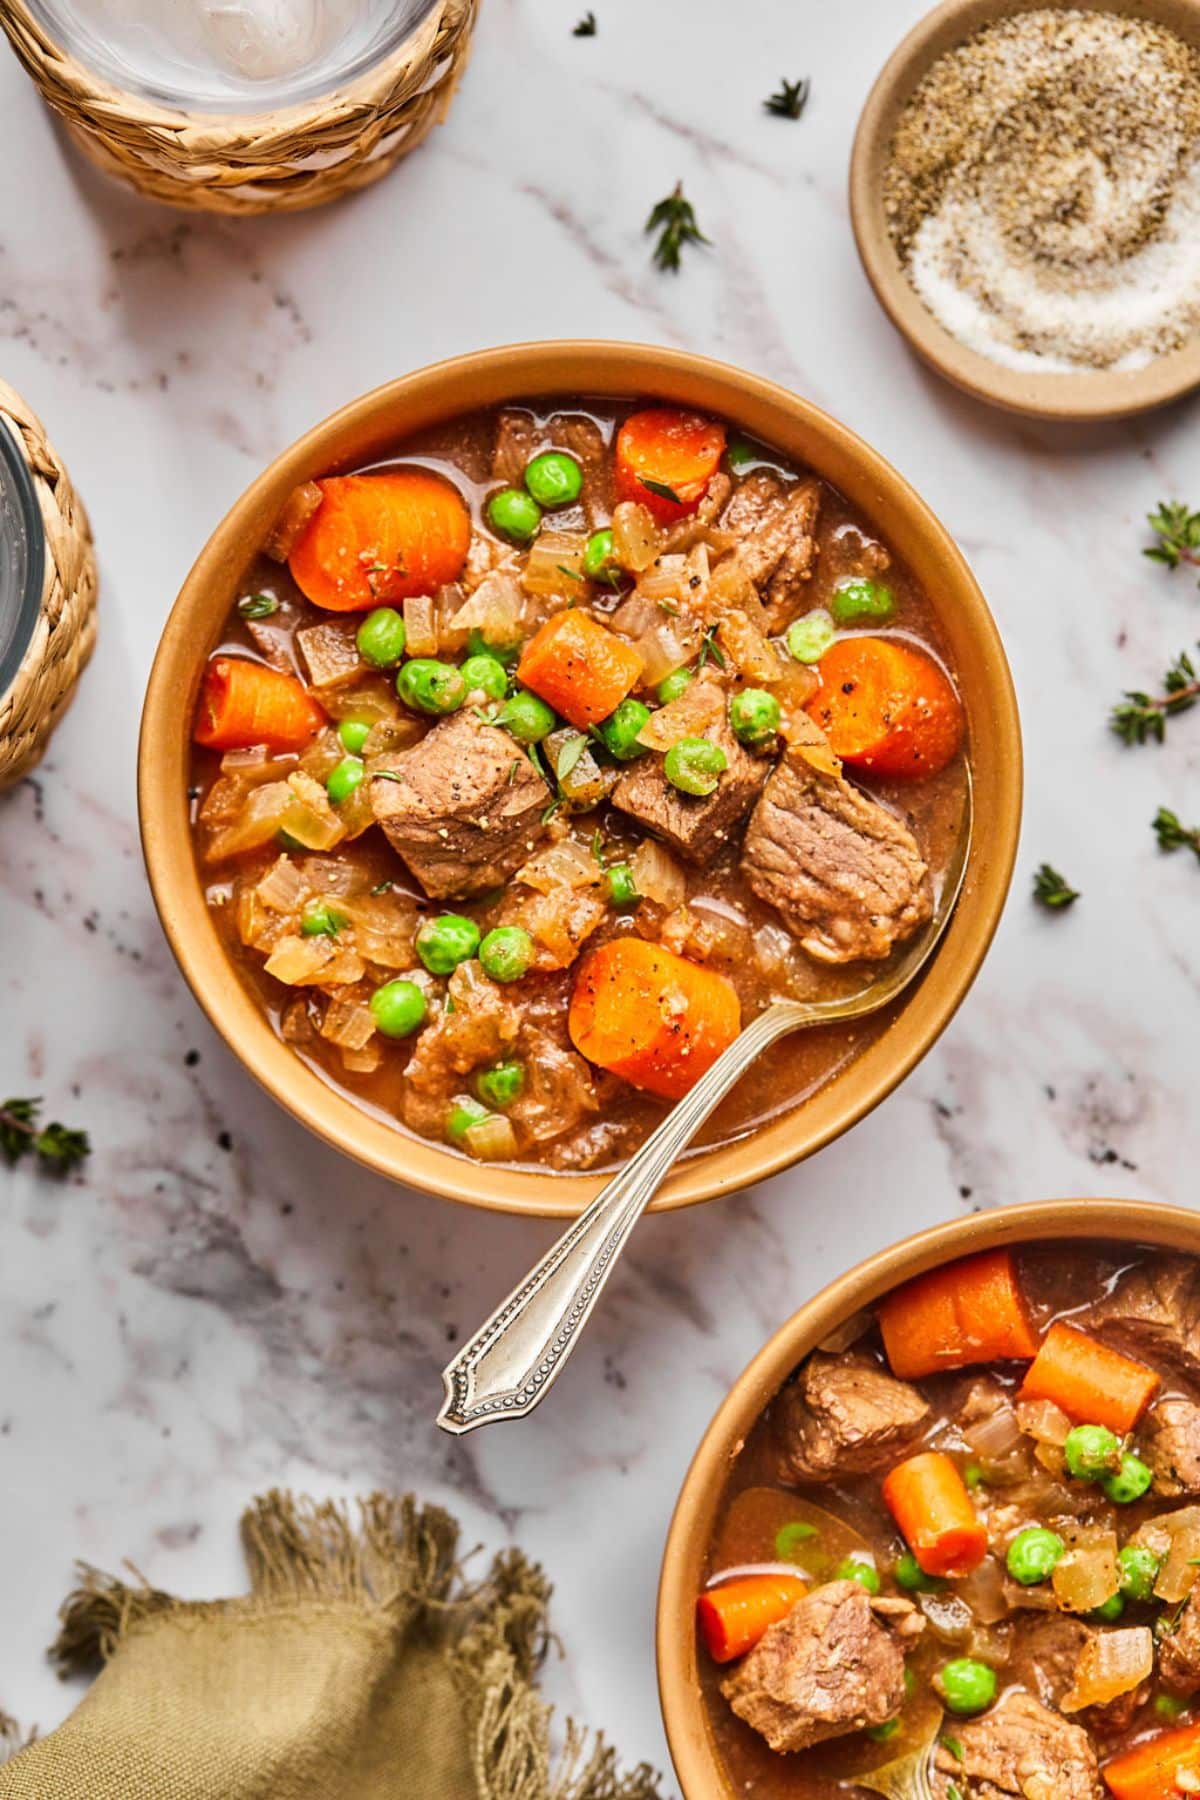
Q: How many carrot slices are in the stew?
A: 11